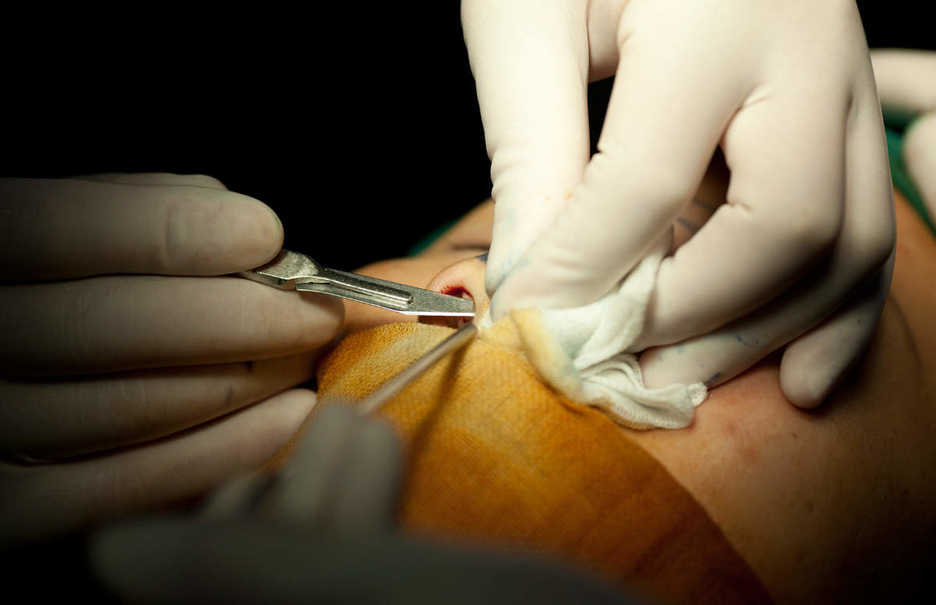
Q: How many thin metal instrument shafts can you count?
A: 2